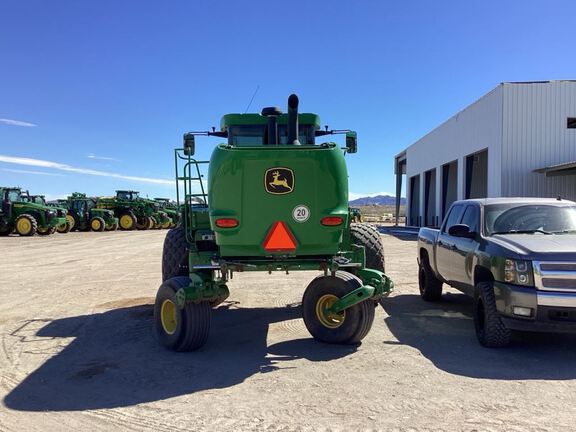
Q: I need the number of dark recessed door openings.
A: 4